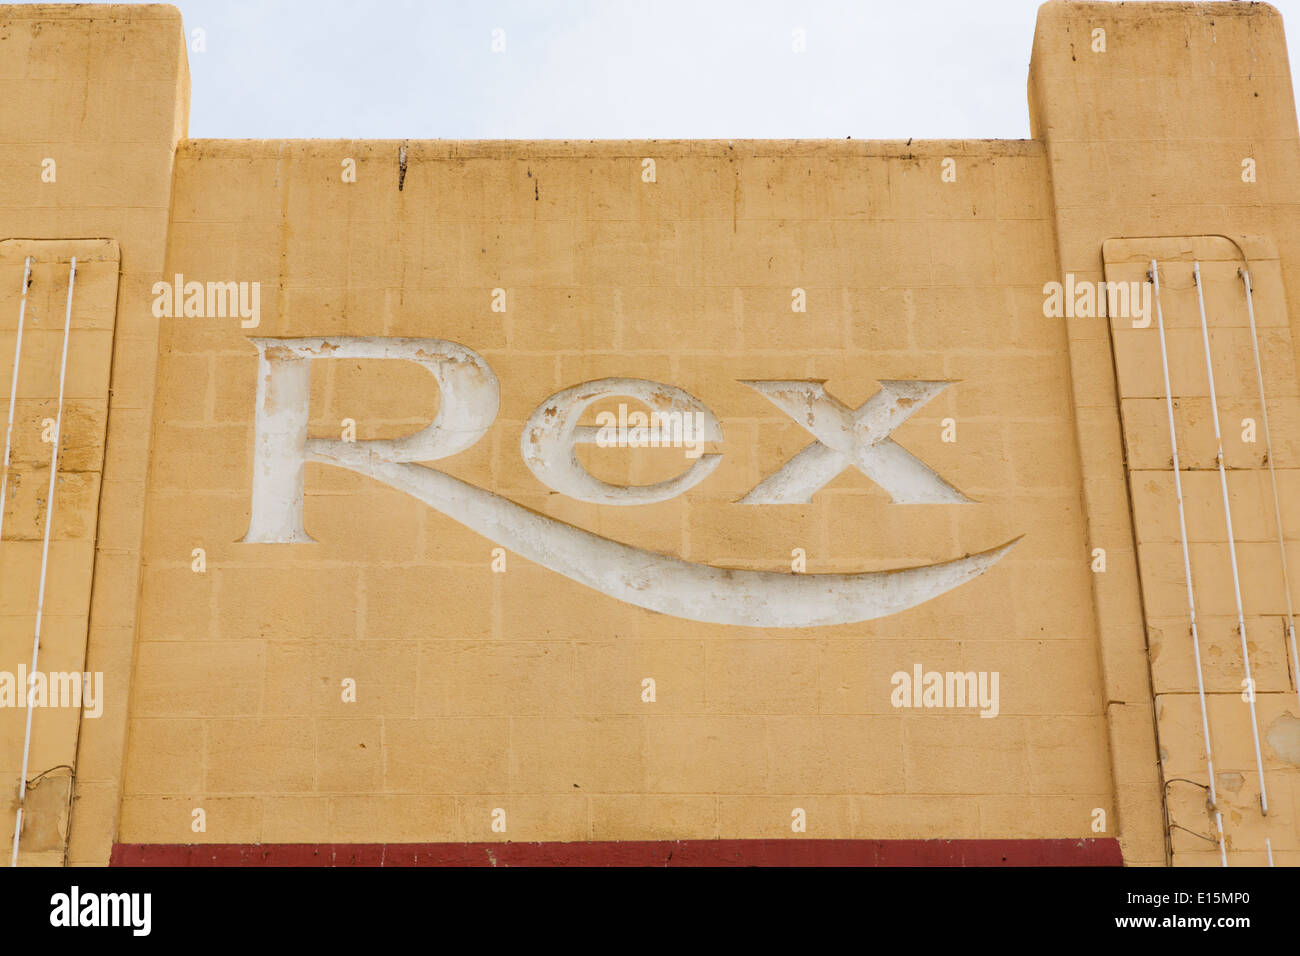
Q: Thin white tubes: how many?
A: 5